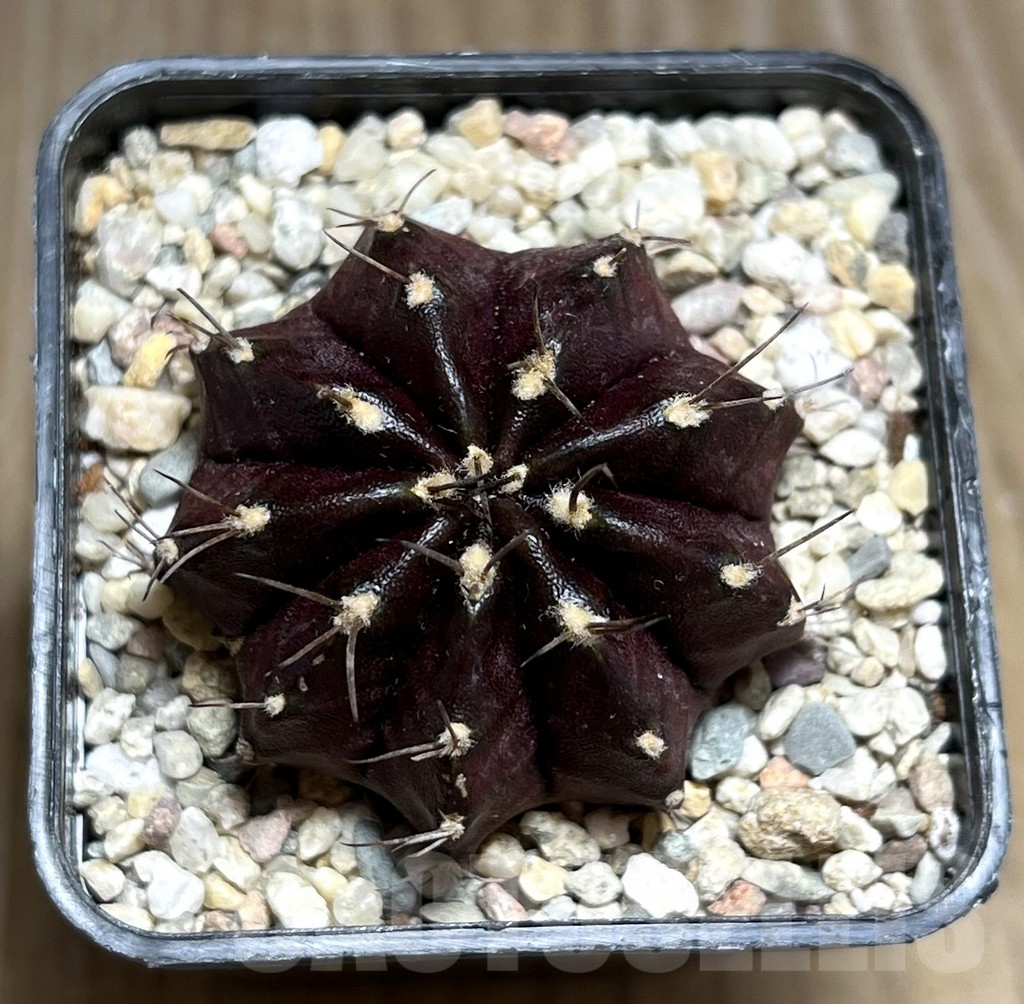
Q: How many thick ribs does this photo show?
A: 9